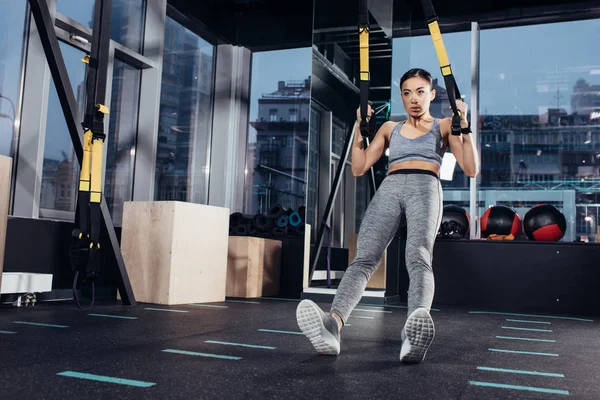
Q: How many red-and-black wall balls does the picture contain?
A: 3